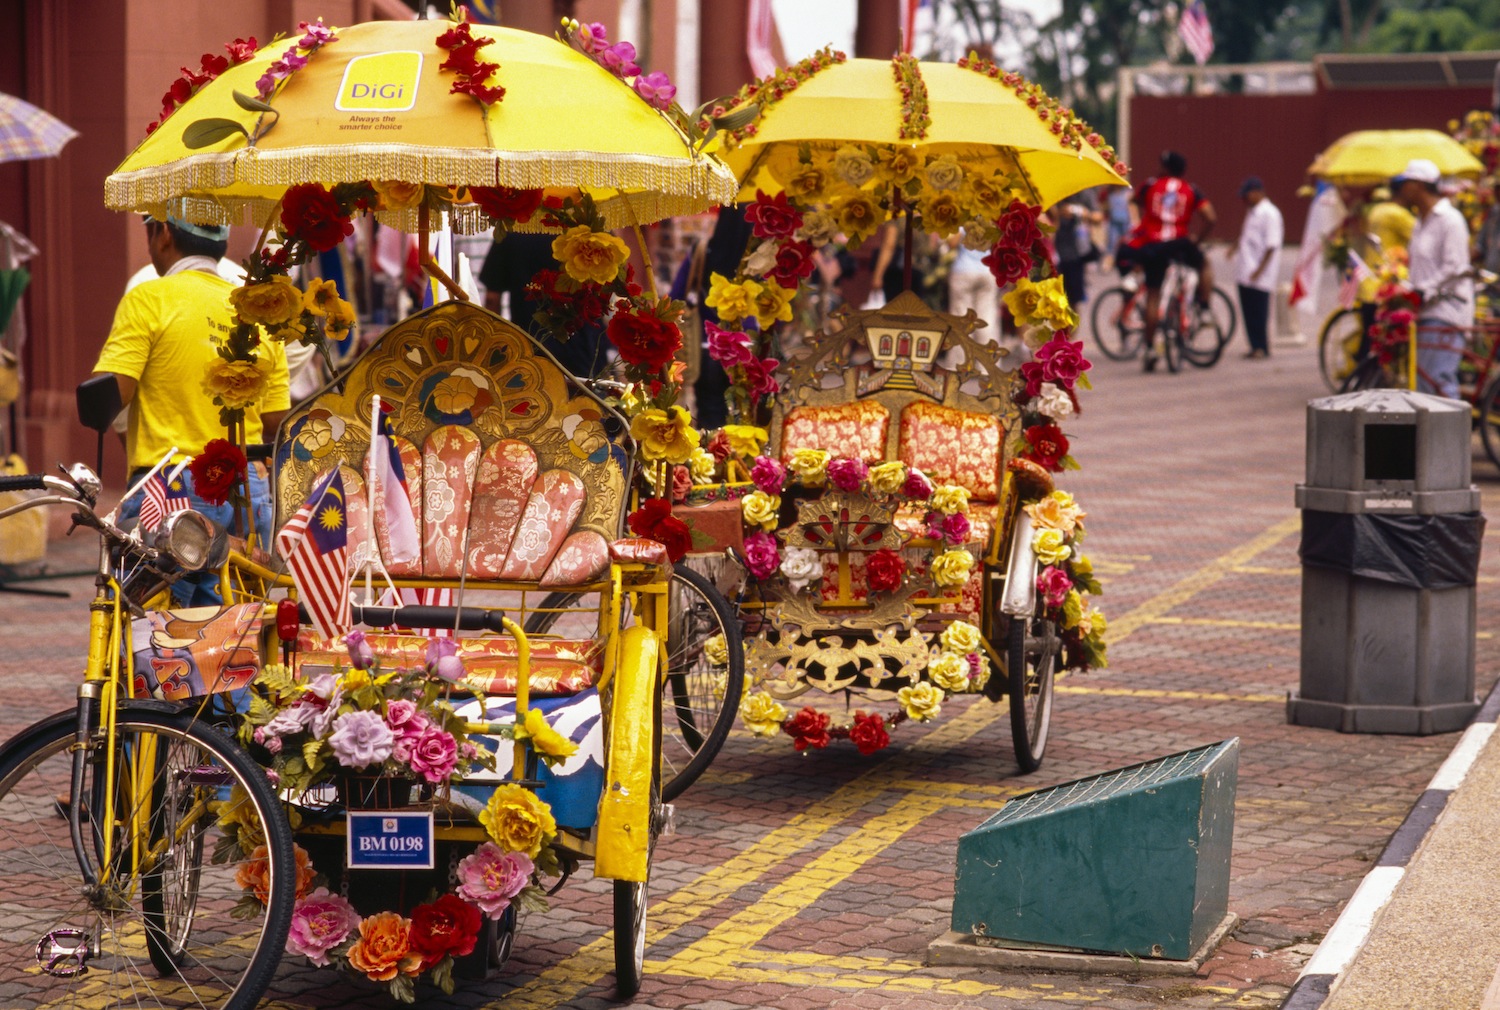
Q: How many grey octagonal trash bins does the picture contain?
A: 1